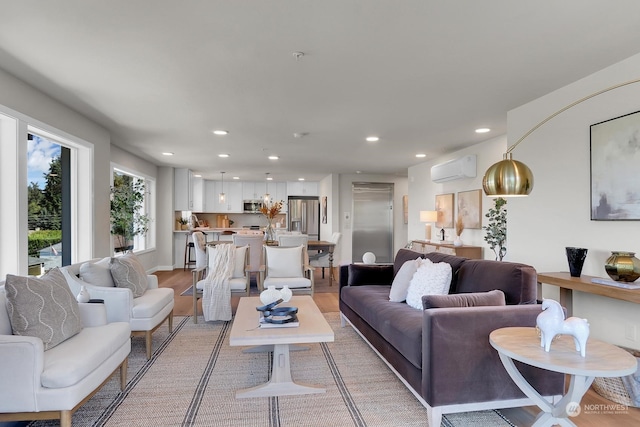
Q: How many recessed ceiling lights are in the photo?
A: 11